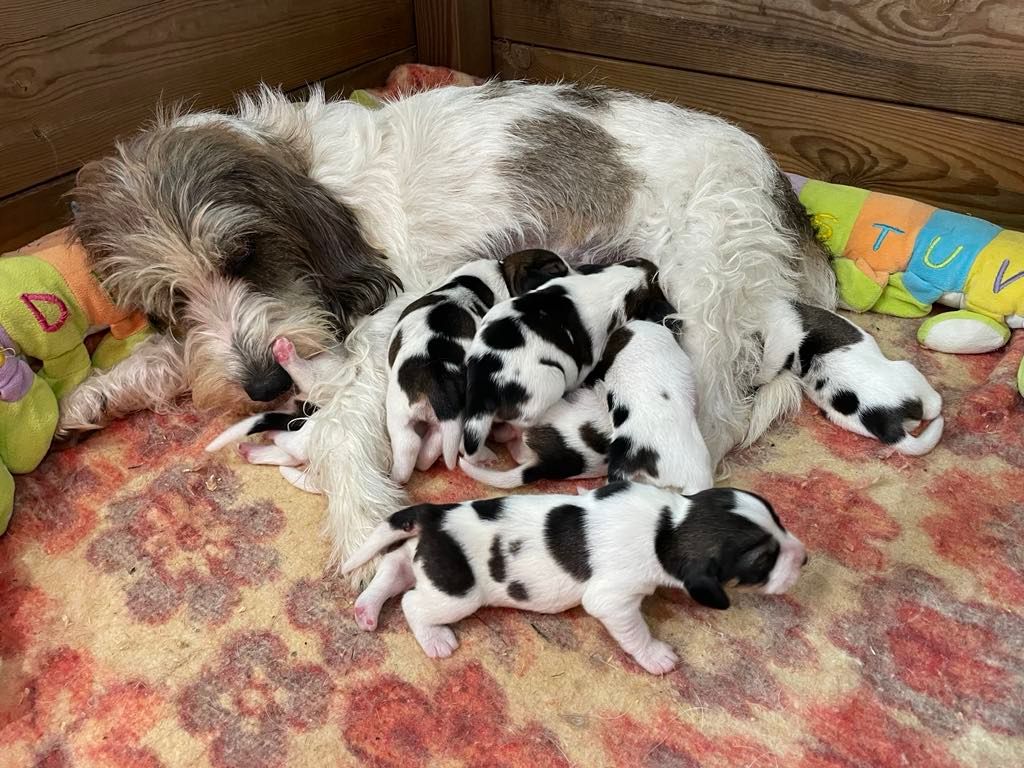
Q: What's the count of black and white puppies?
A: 7